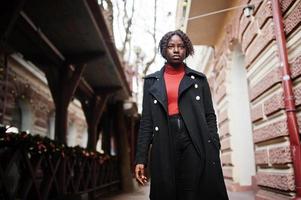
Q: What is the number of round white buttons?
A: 5